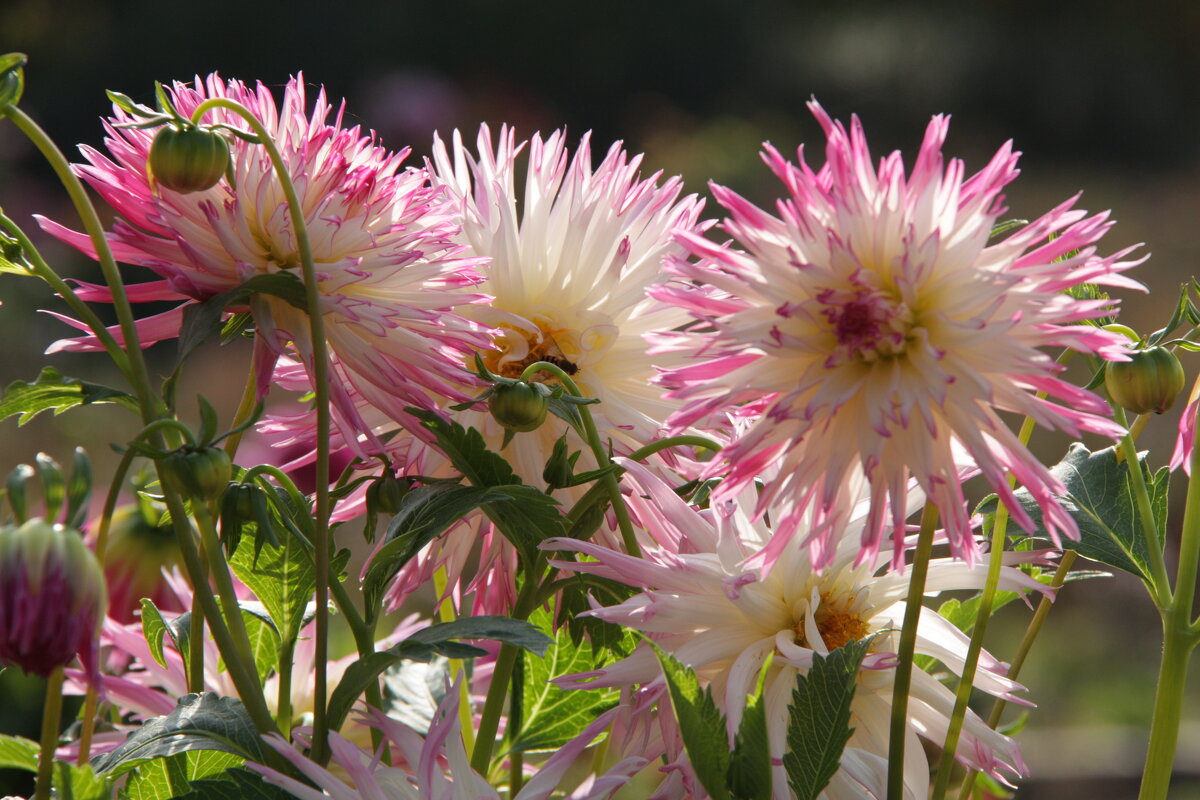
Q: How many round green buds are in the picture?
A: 4